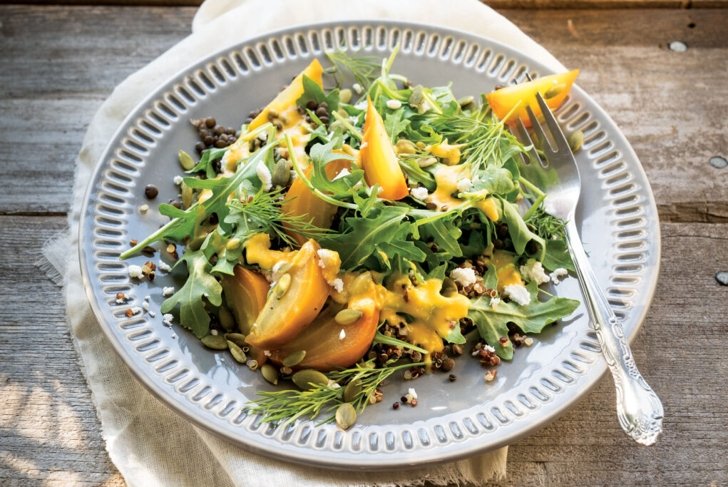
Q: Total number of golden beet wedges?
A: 7